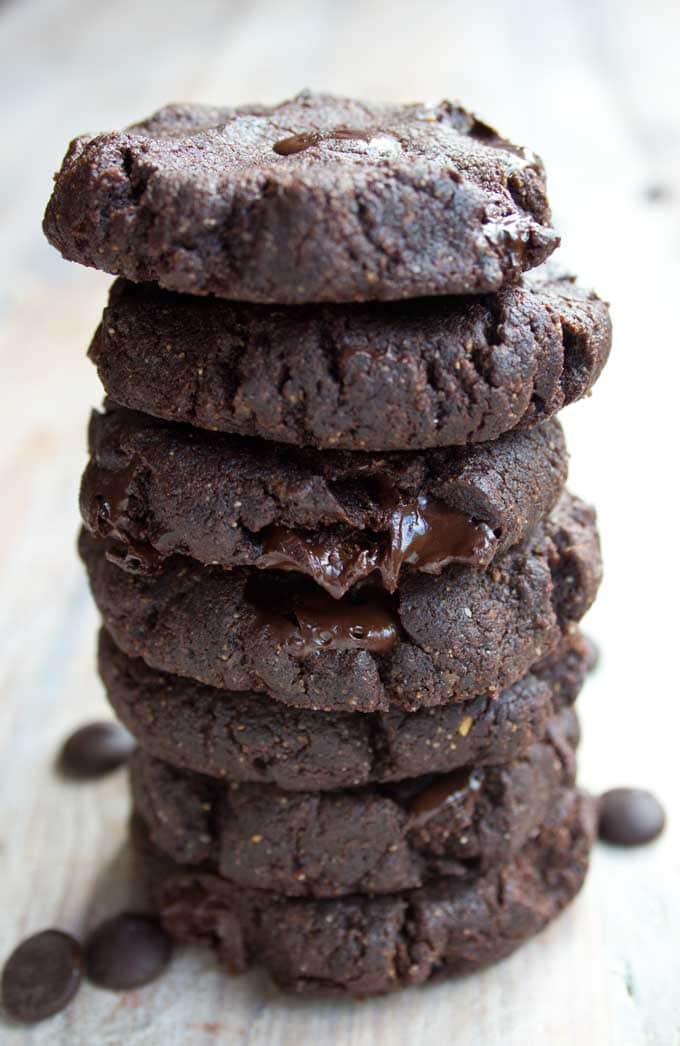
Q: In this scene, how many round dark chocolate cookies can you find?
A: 7